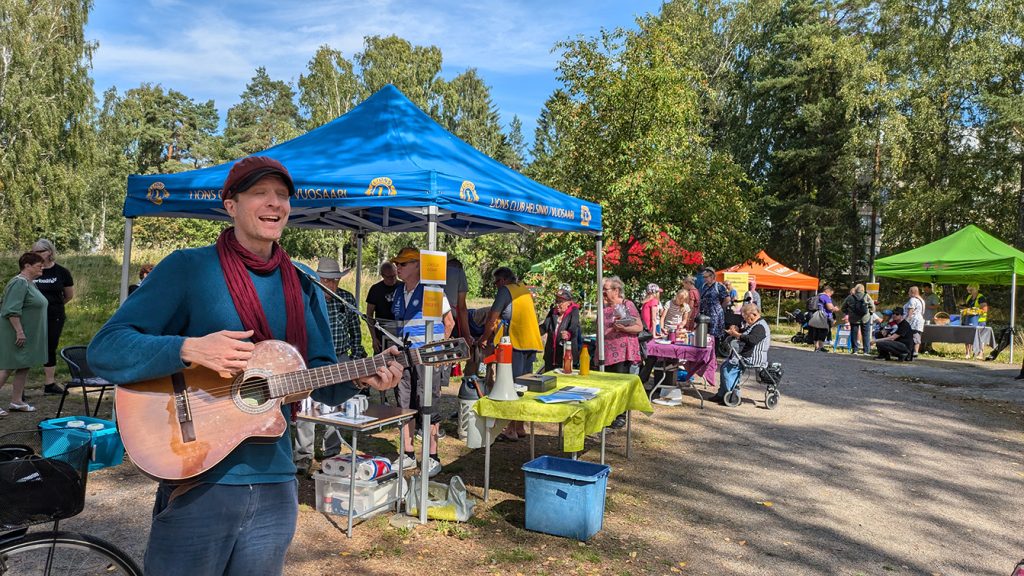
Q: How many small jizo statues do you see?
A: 0